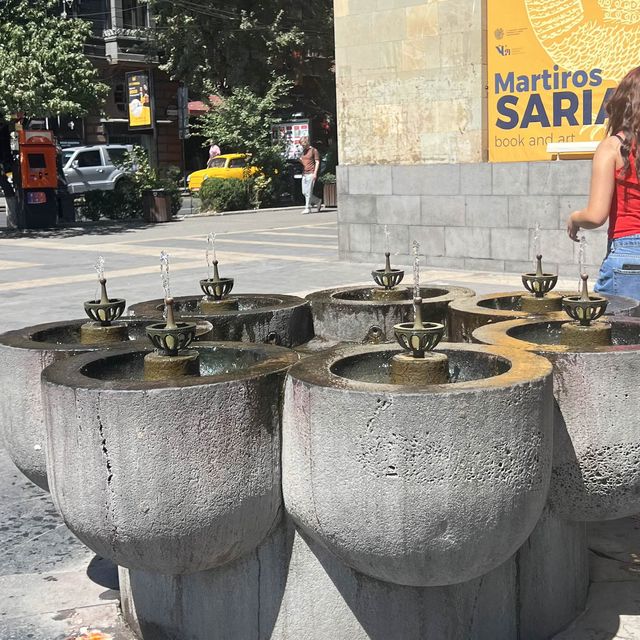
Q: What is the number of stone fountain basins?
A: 7